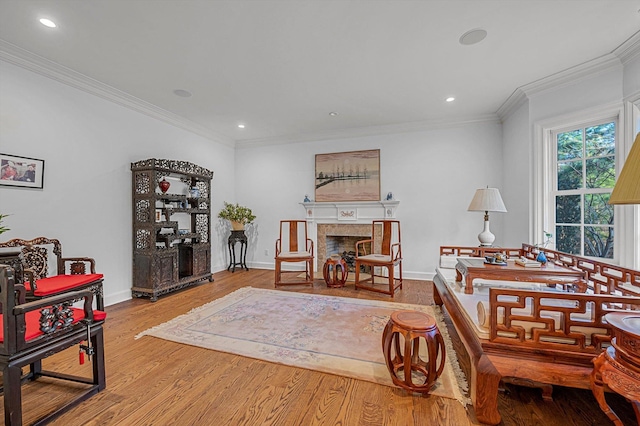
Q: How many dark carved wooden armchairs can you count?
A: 2